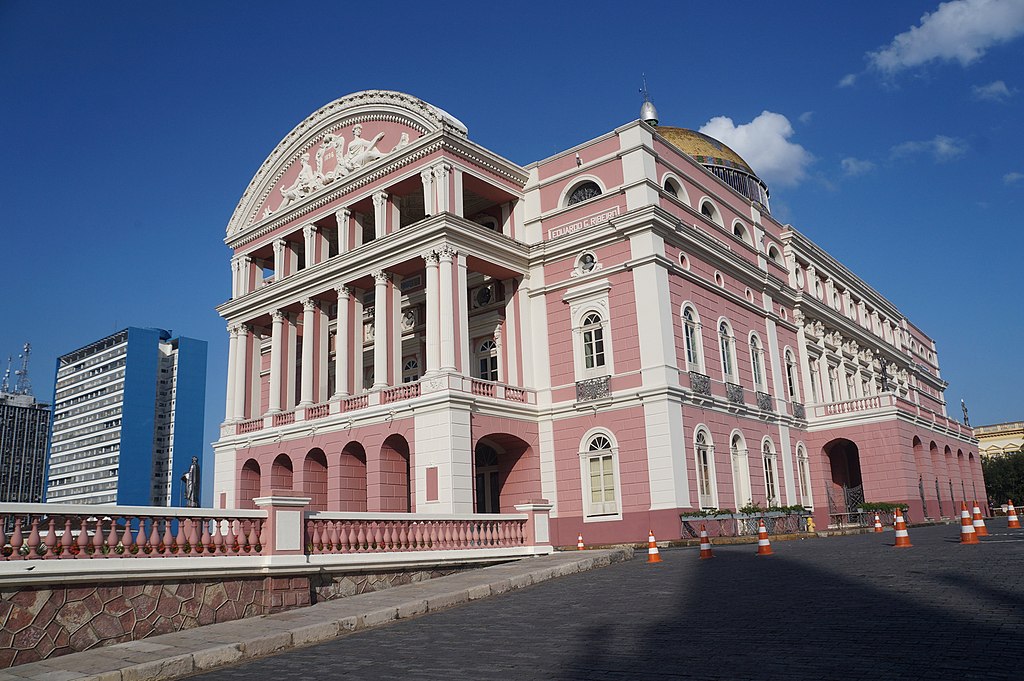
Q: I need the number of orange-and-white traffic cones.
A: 10